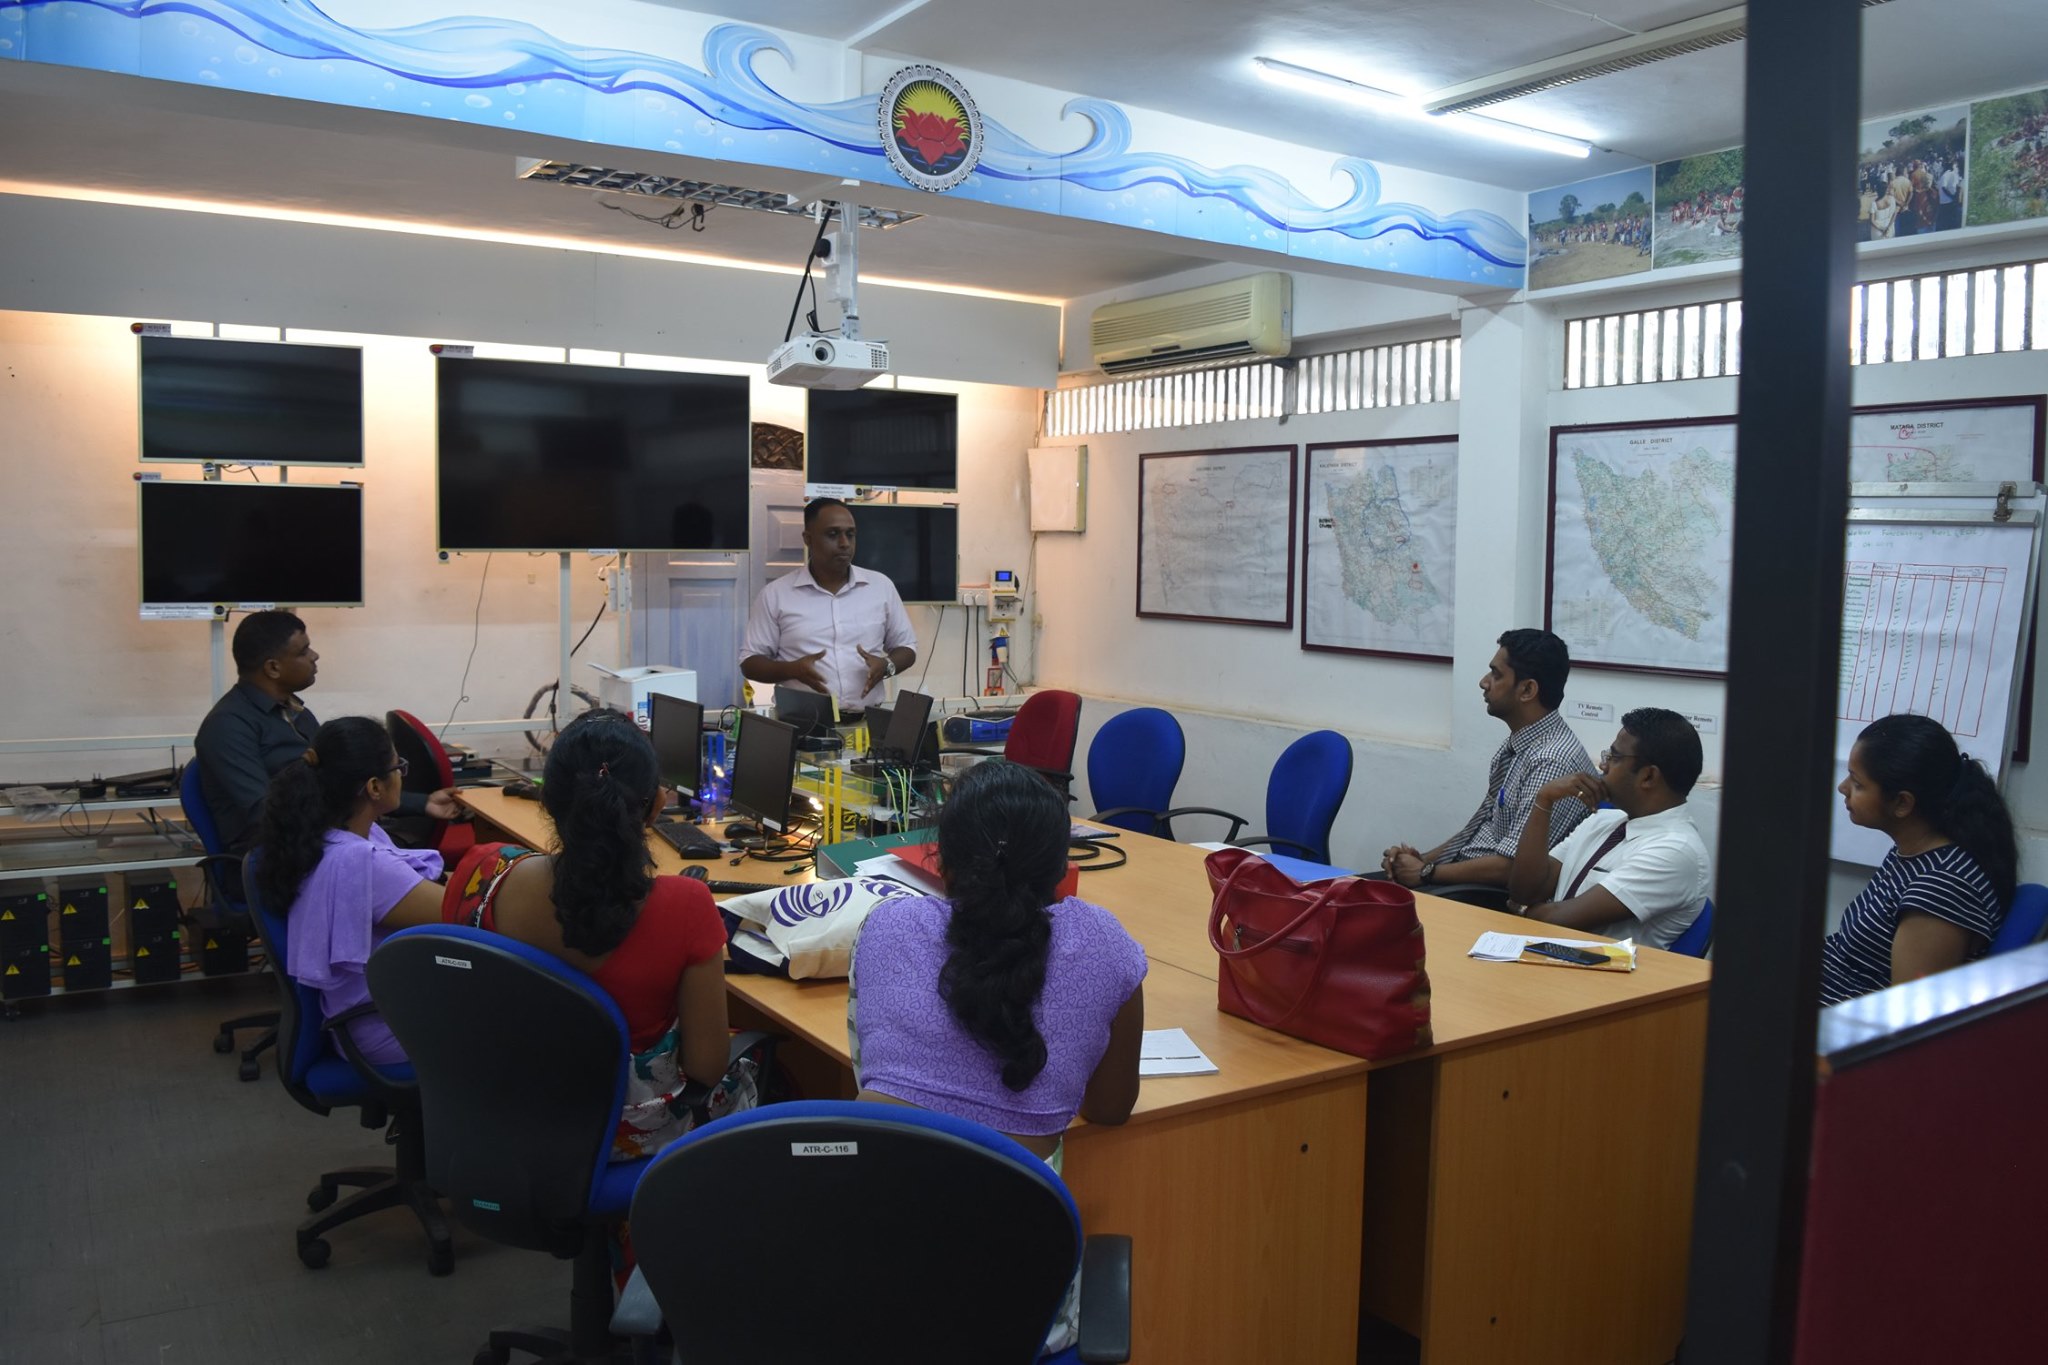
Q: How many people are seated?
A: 7